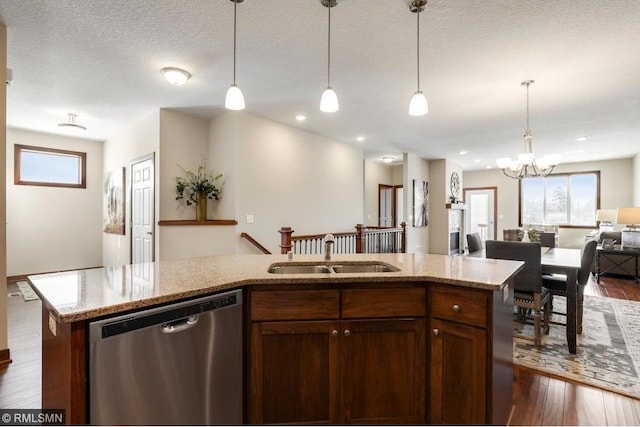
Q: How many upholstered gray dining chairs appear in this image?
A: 4